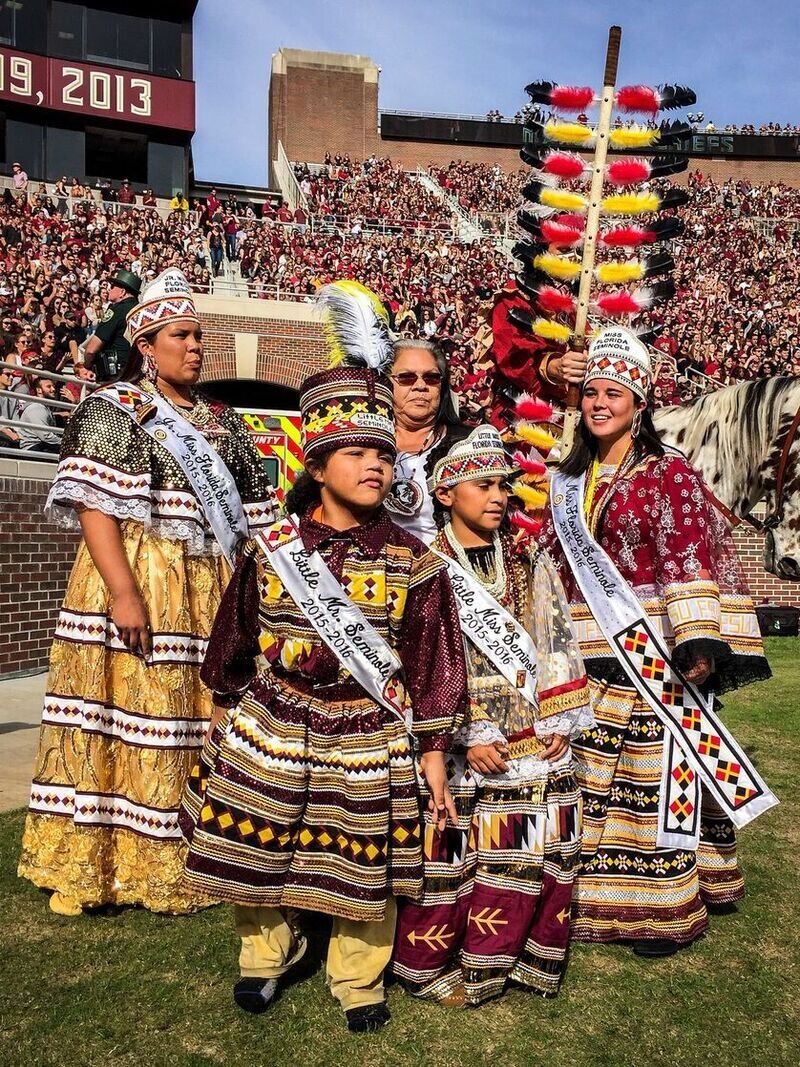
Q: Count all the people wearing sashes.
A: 4